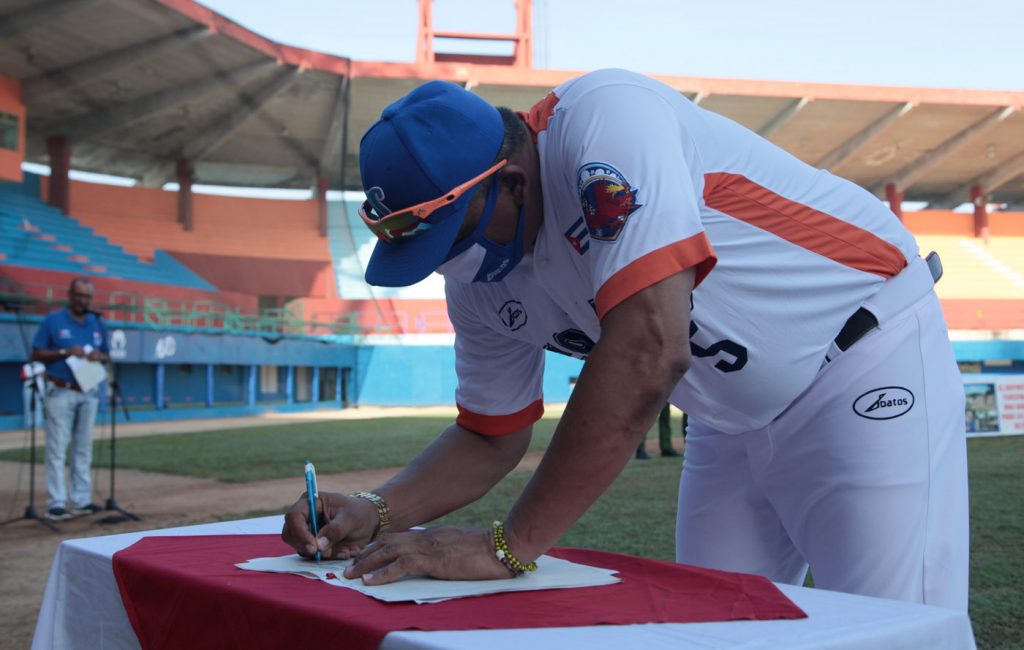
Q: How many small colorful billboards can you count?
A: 1